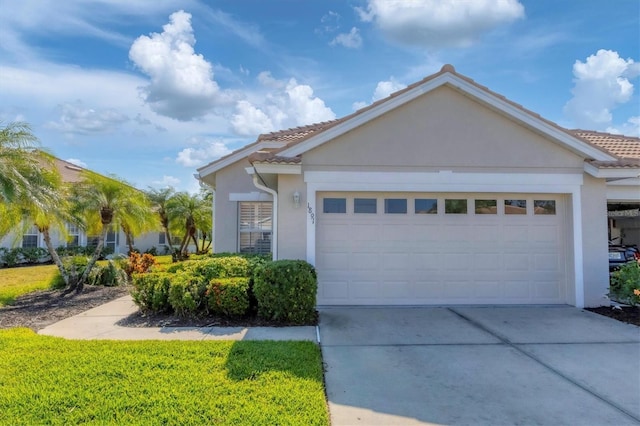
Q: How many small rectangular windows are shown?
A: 8